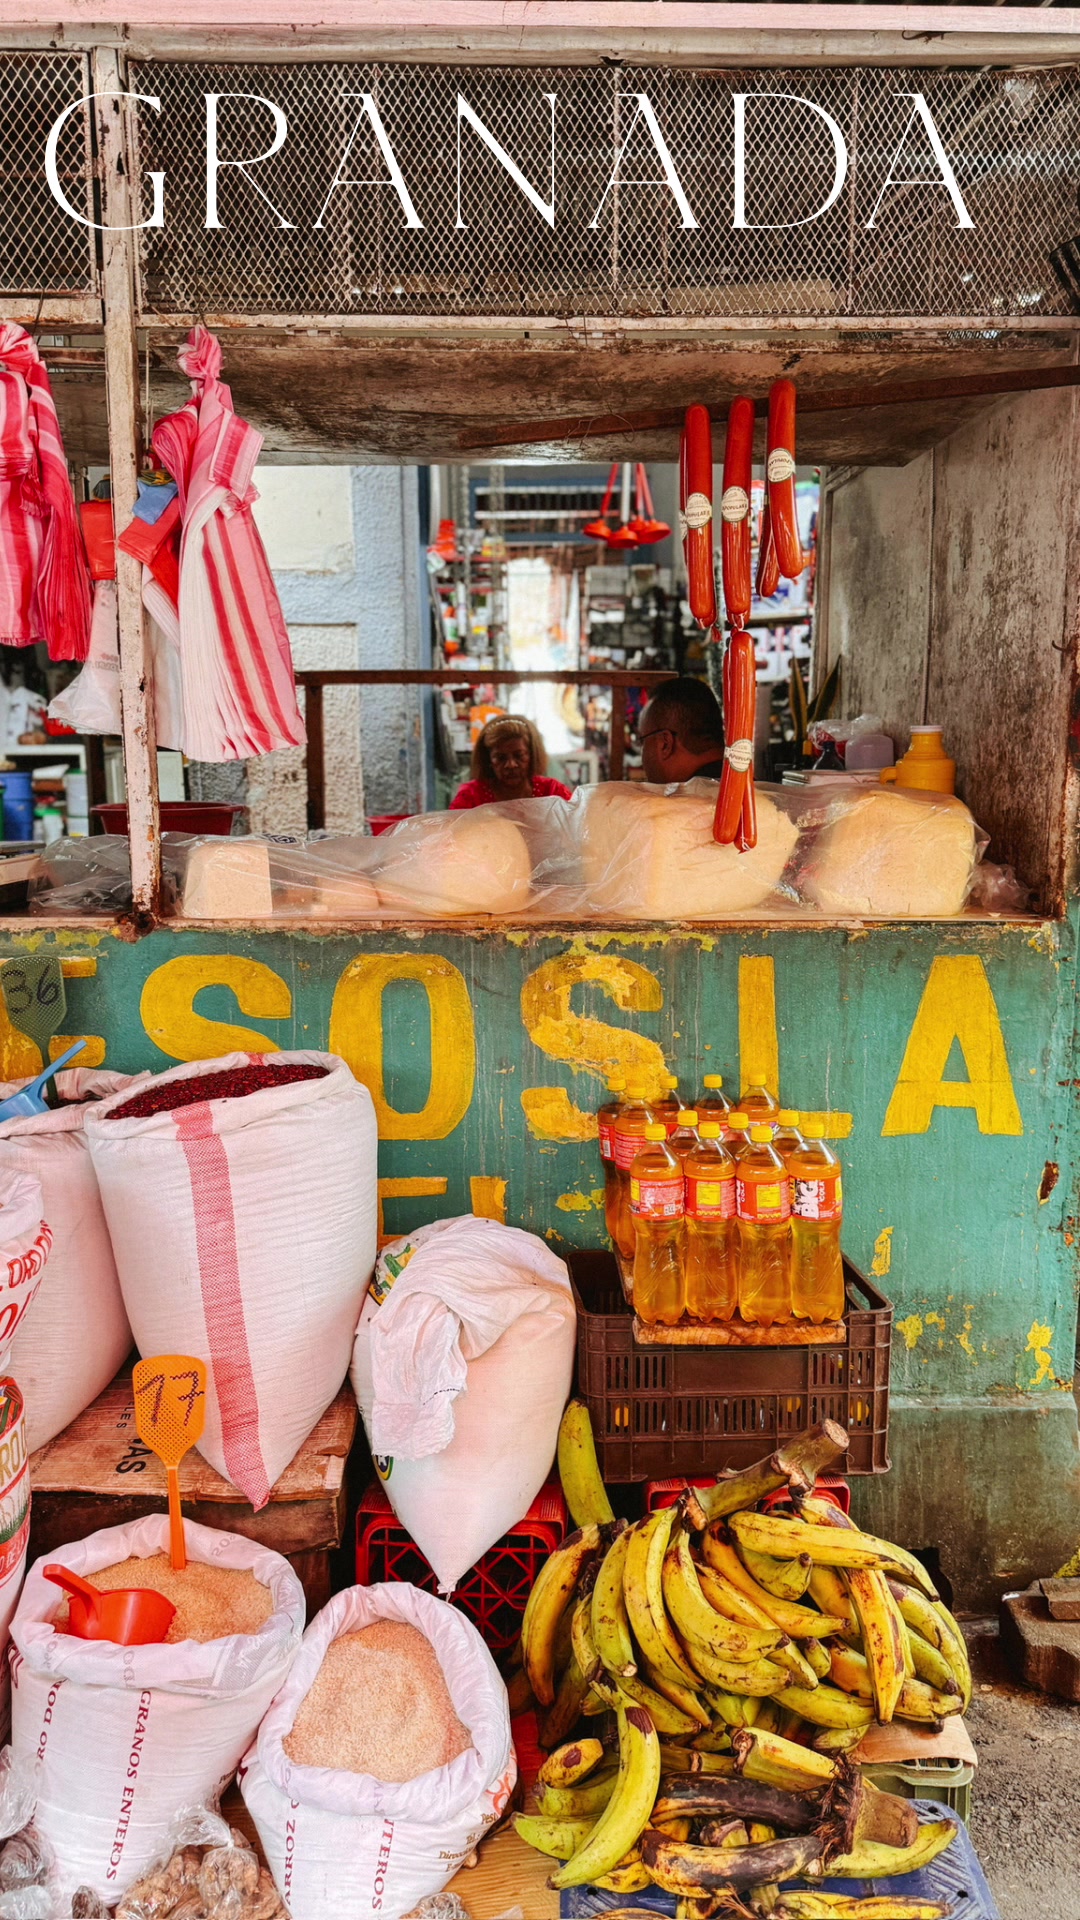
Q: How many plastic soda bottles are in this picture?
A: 12